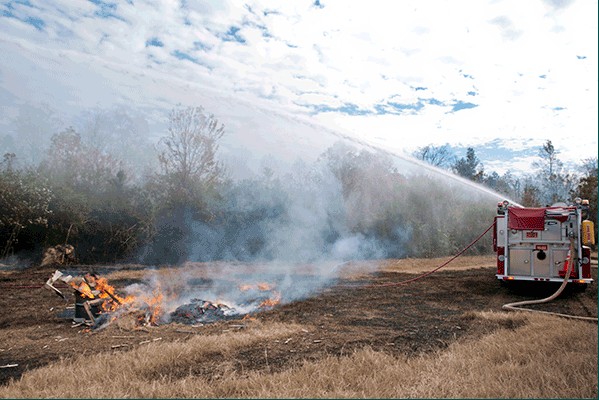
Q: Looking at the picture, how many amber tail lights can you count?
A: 2